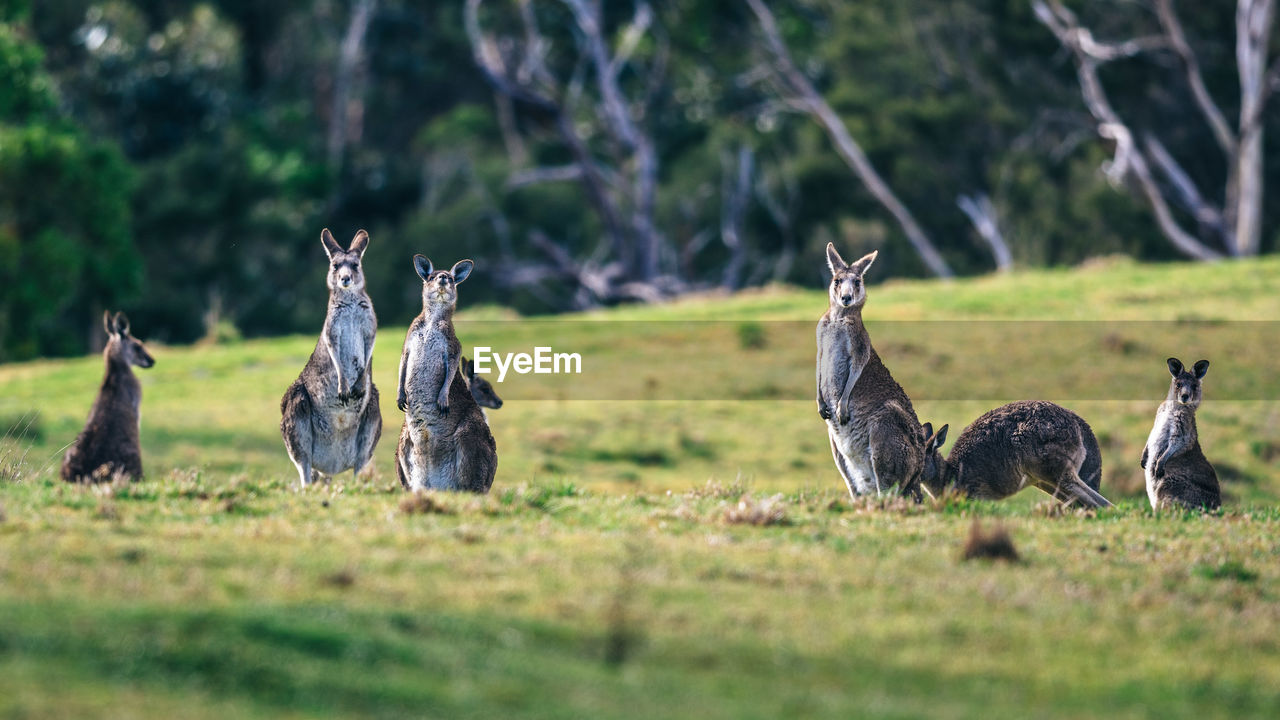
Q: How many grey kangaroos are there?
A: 7